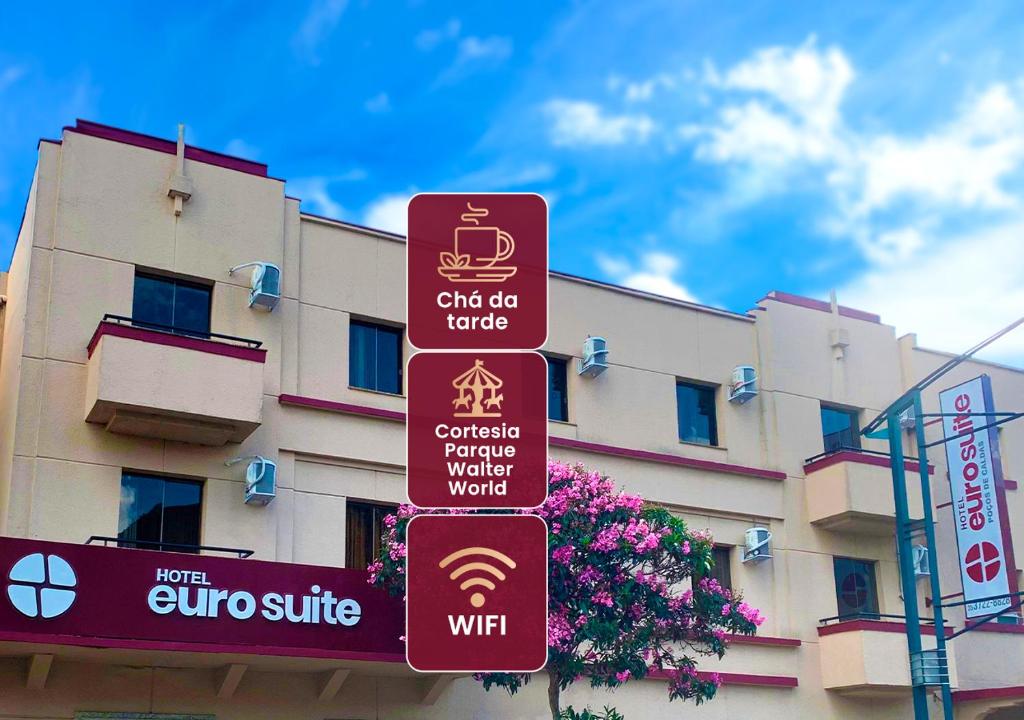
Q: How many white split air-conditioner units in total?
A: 7